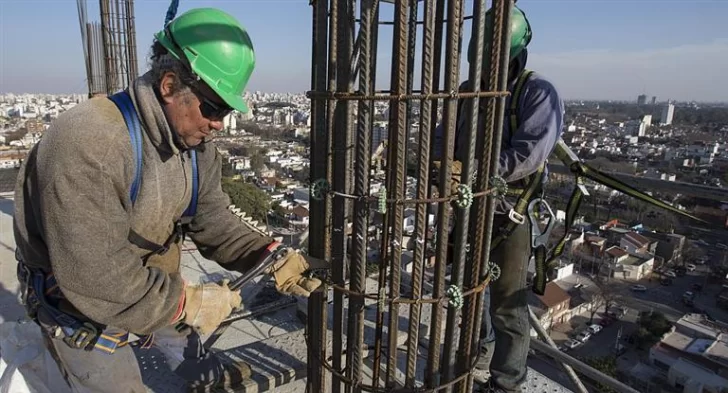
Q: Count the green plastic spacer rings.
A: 7